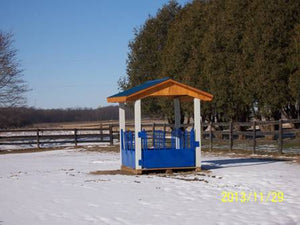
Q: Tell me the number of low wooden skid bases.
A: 1